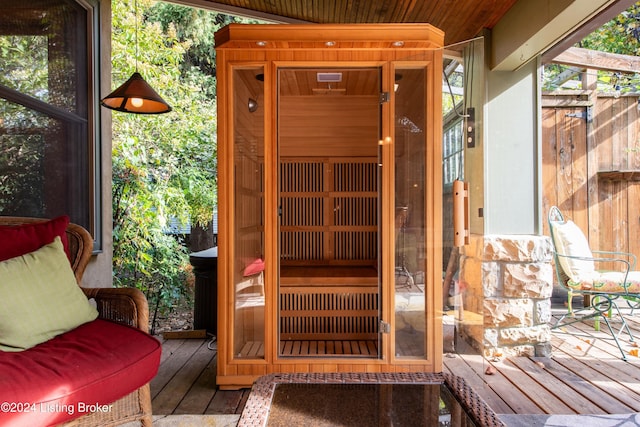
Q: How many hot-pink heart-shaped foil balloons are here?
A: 0